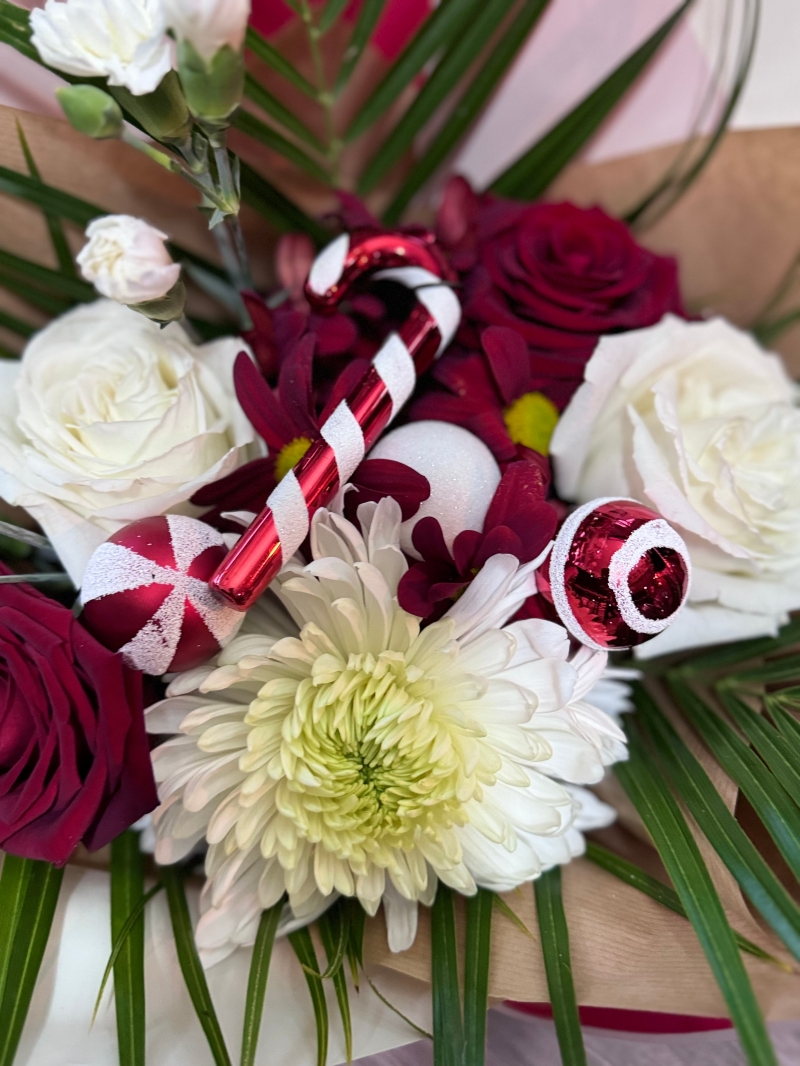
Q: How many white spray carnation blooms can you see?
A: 3